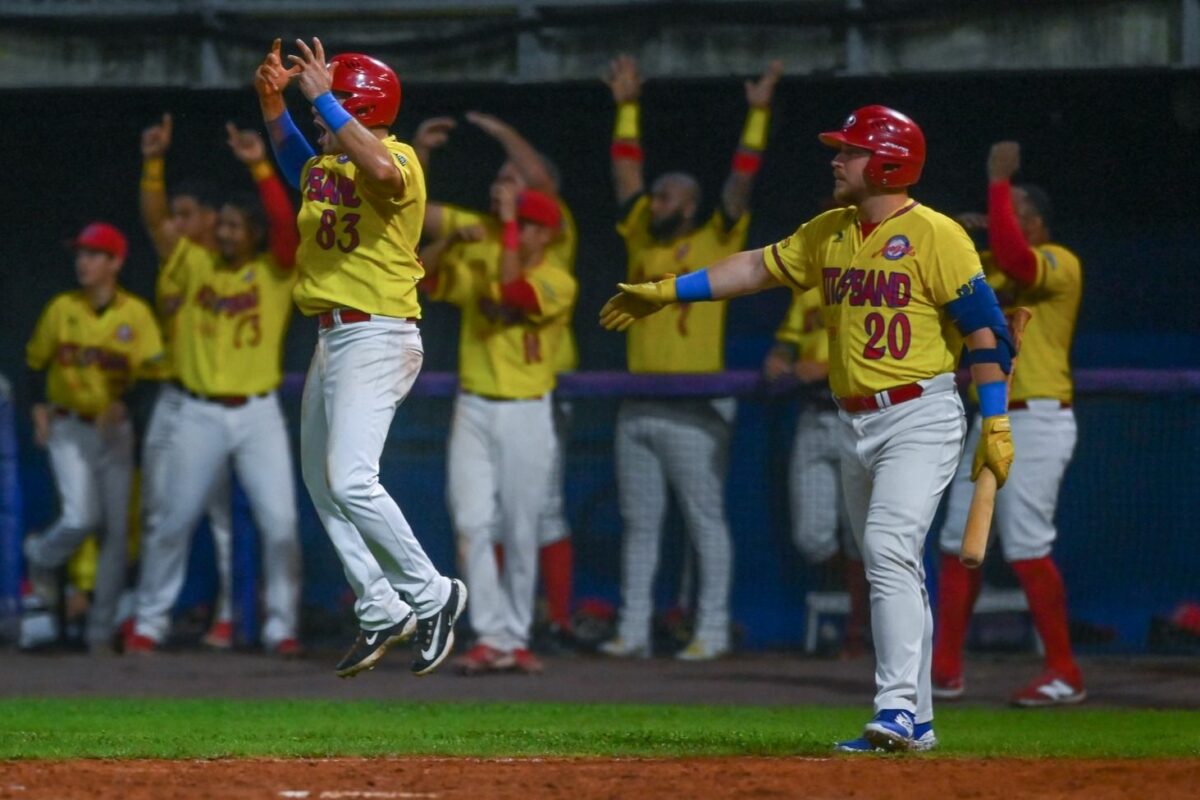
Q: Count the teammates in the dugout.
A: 8